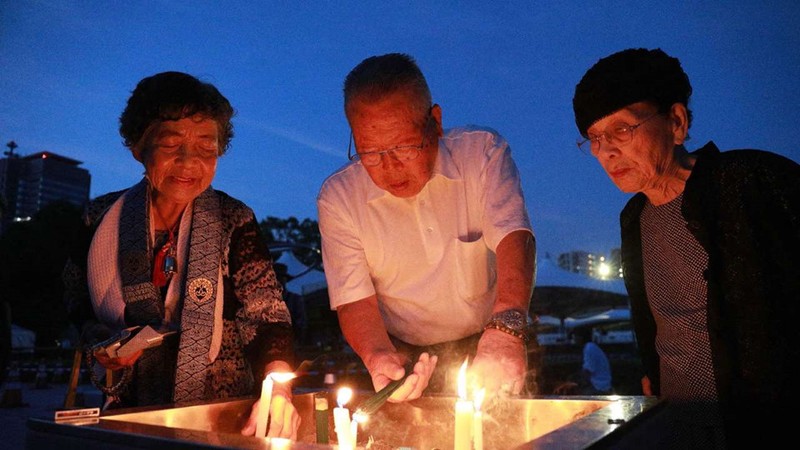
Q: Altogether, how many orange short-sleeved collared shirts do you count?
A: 0